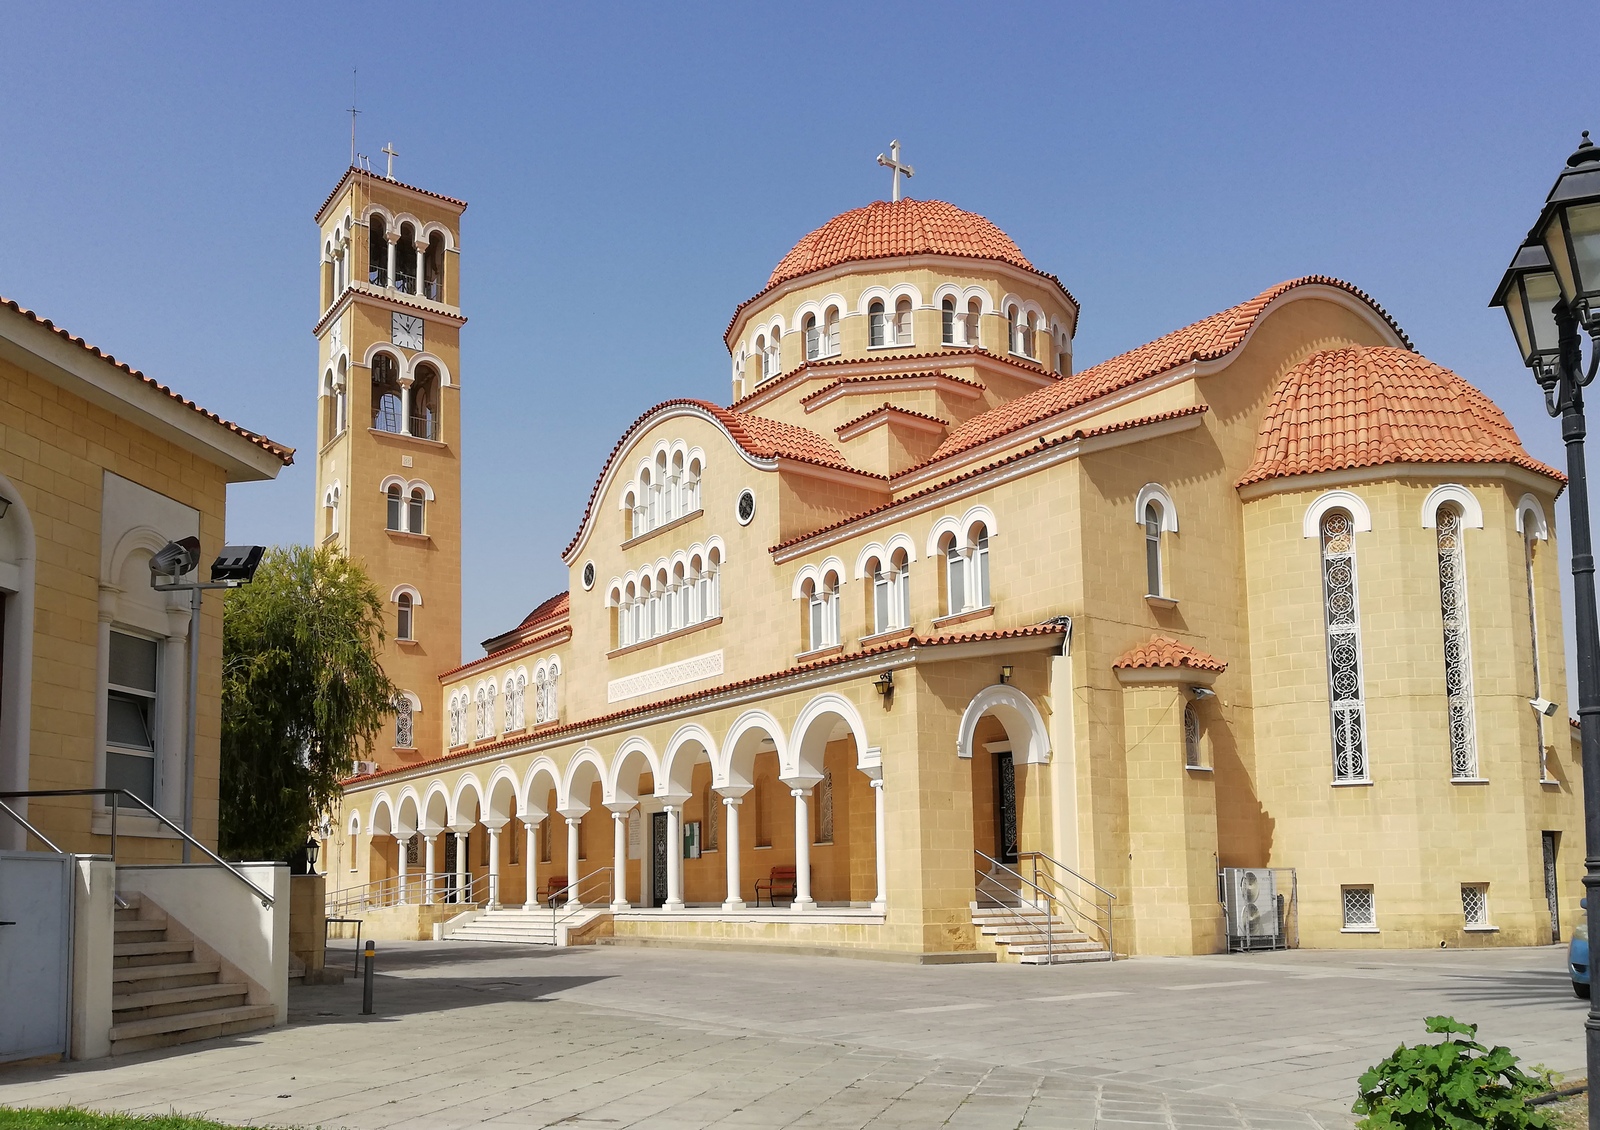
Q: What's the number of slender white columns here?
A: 11